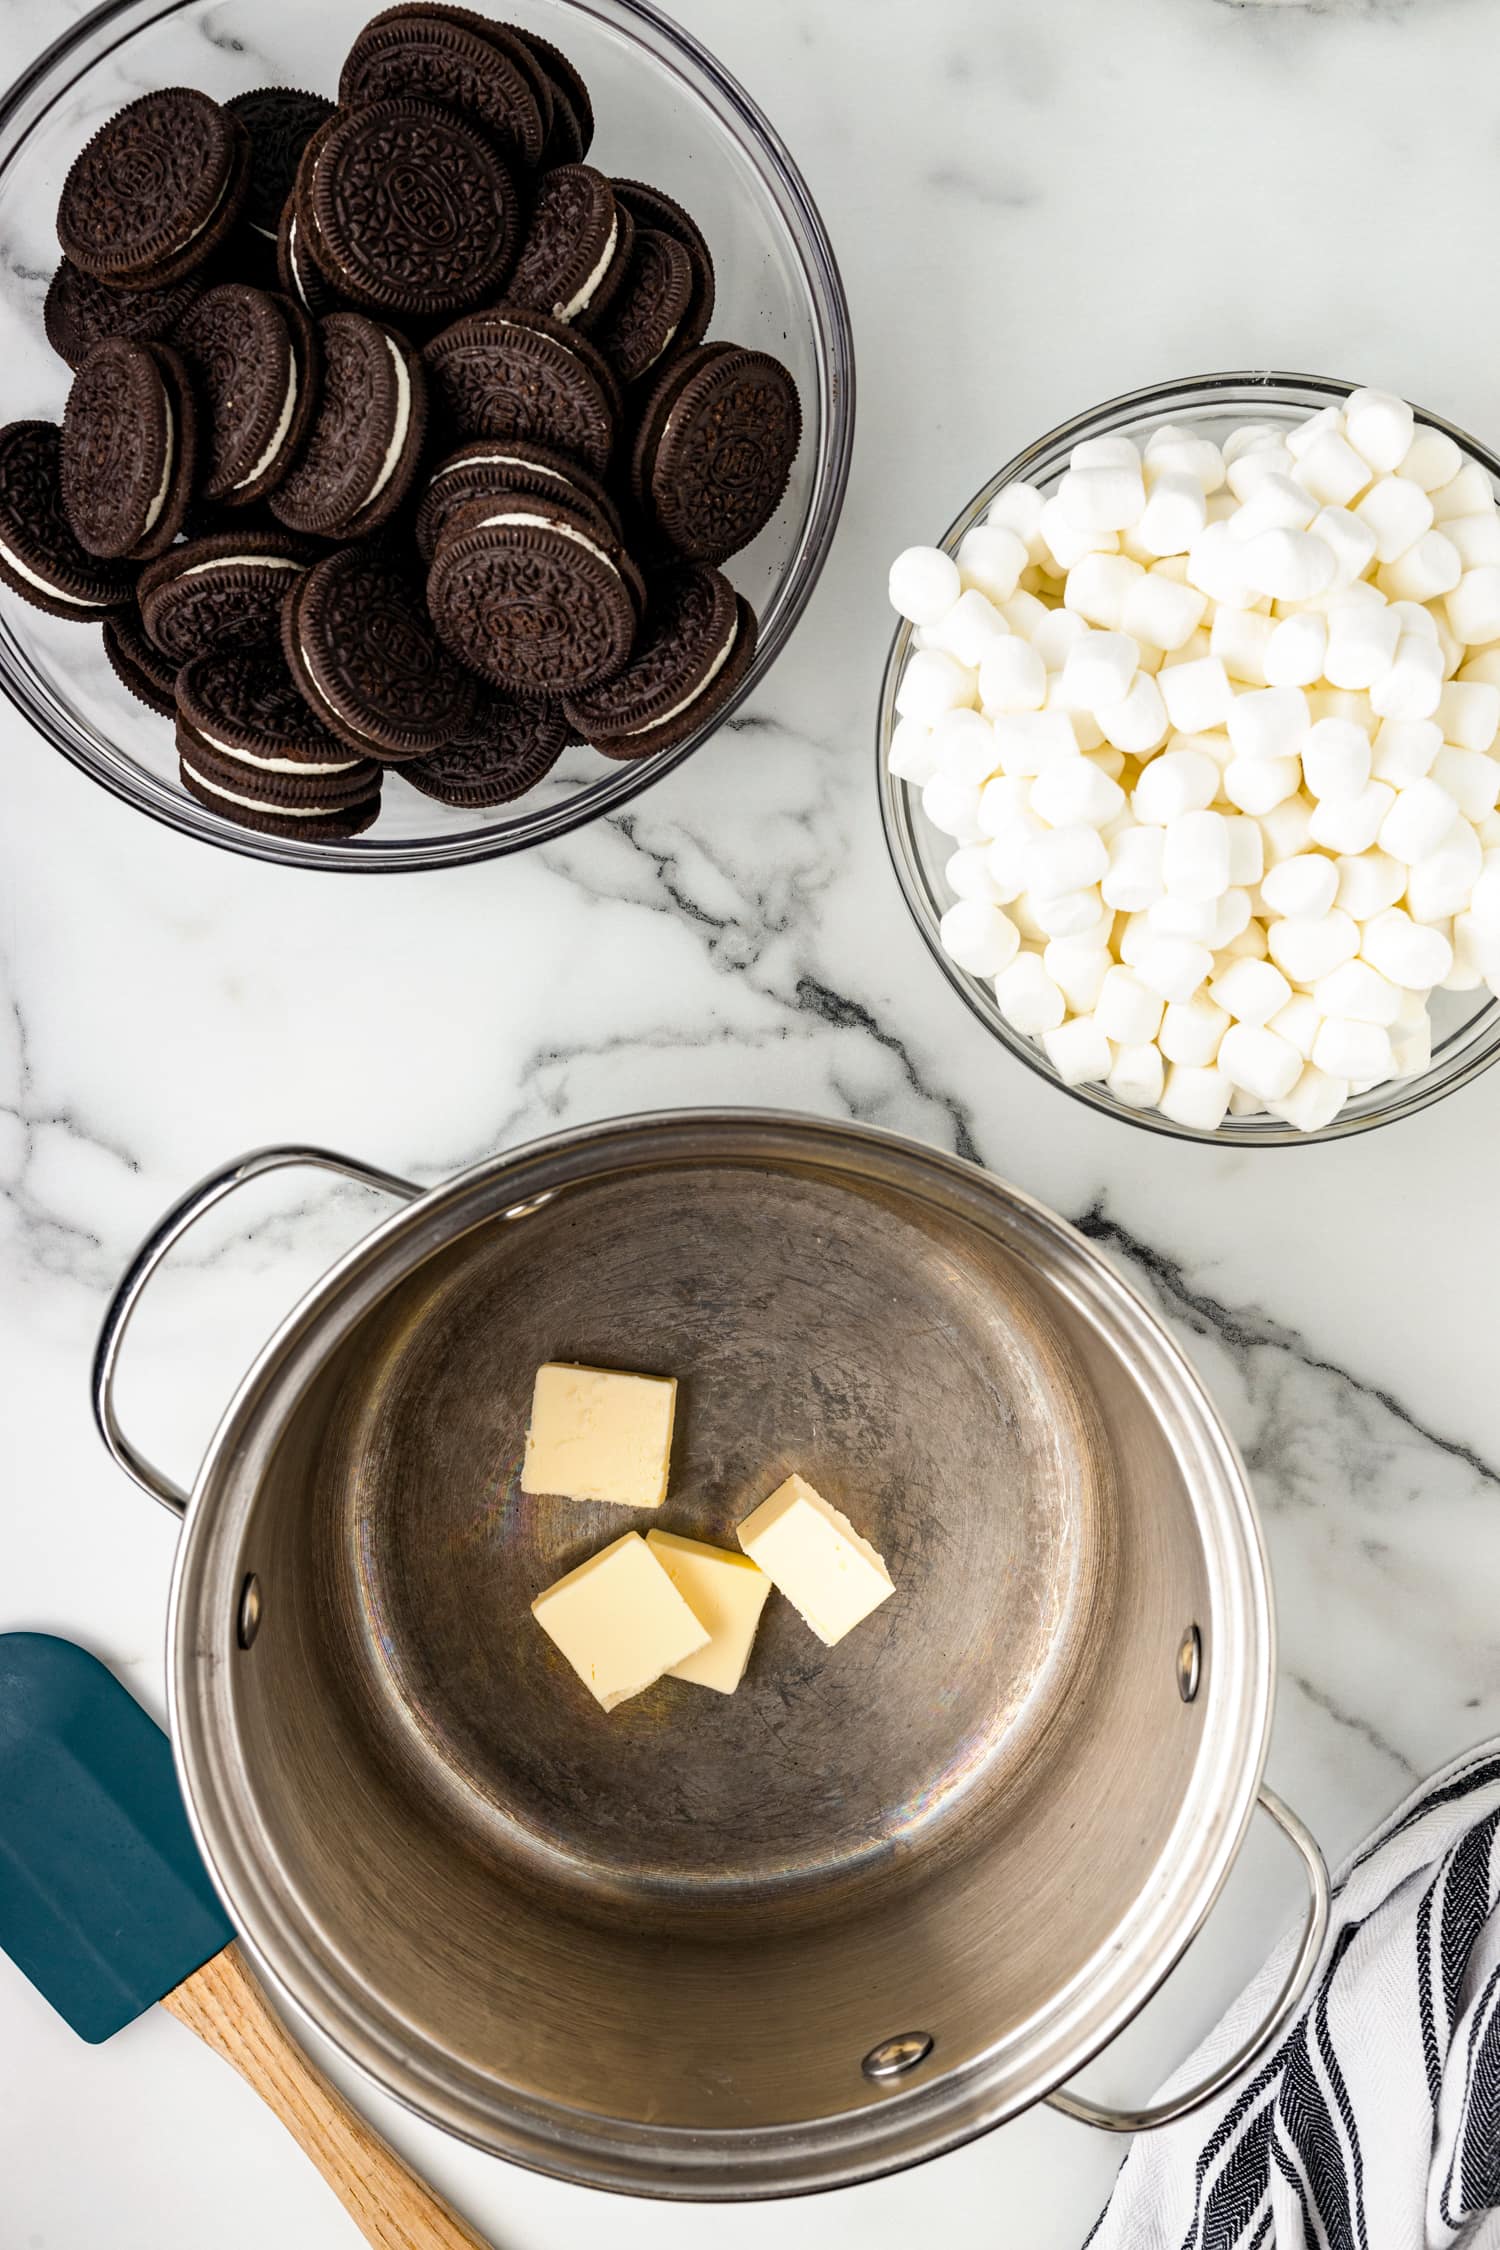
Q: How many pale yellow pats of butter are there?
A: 4